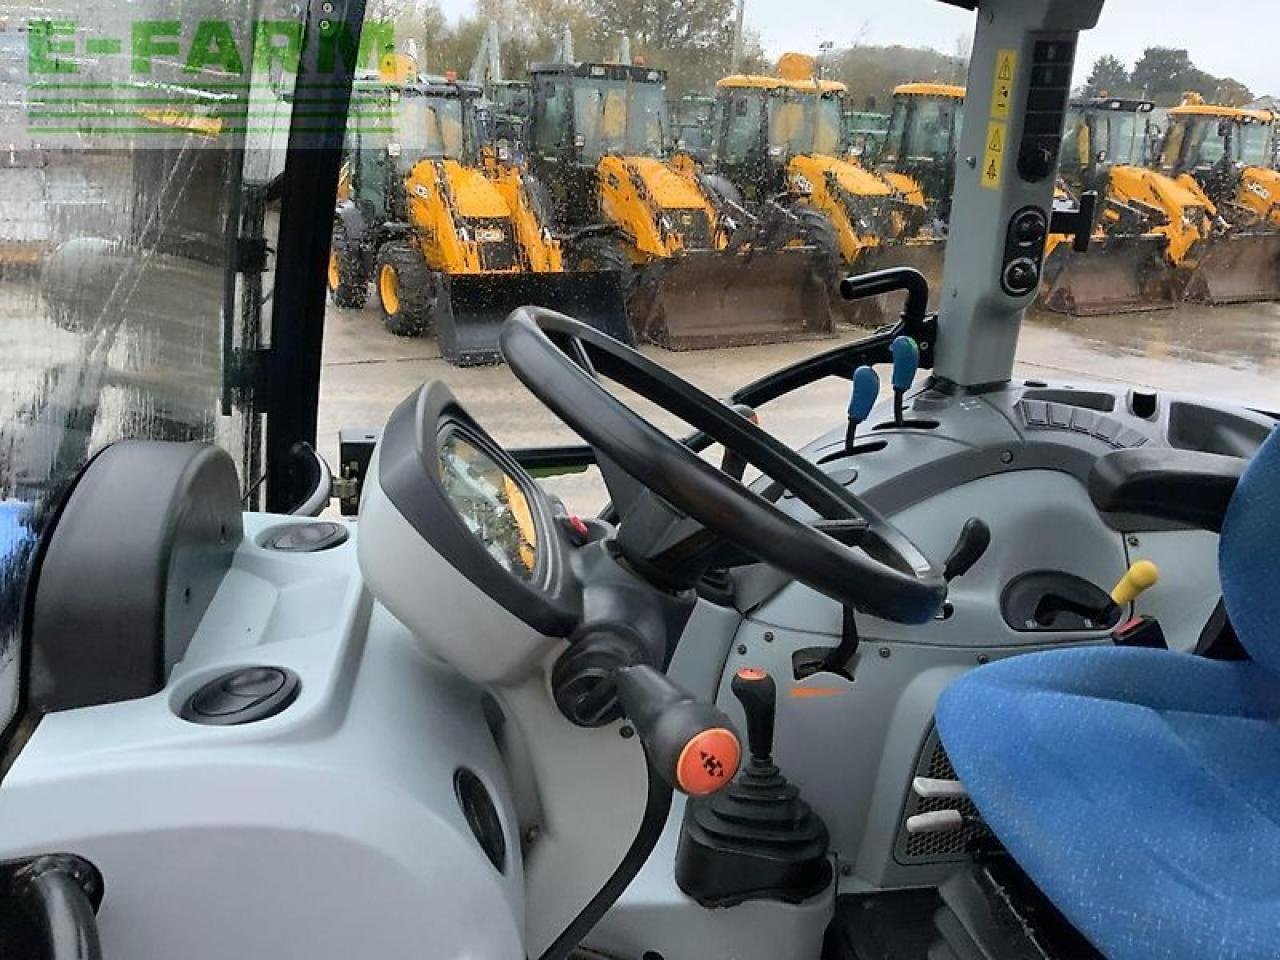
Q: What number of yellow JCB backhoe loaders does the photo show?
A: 6